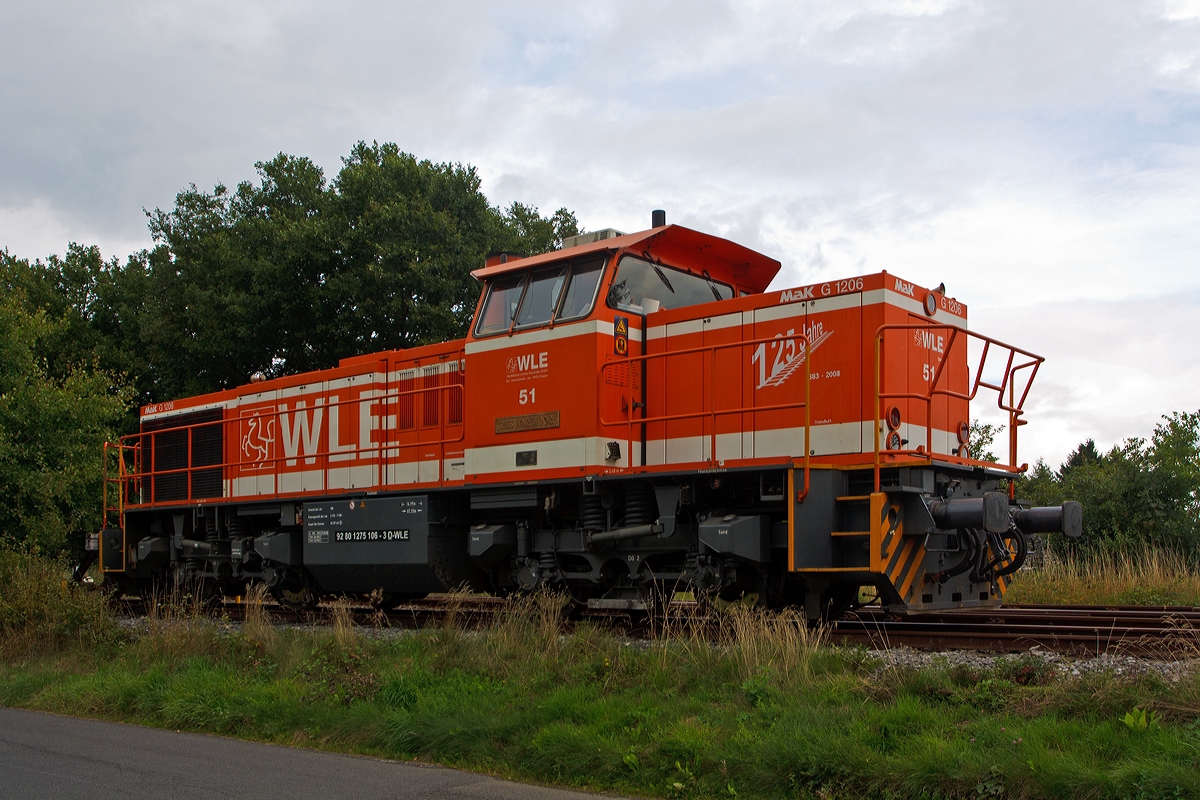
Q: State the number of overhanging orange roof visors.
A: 1